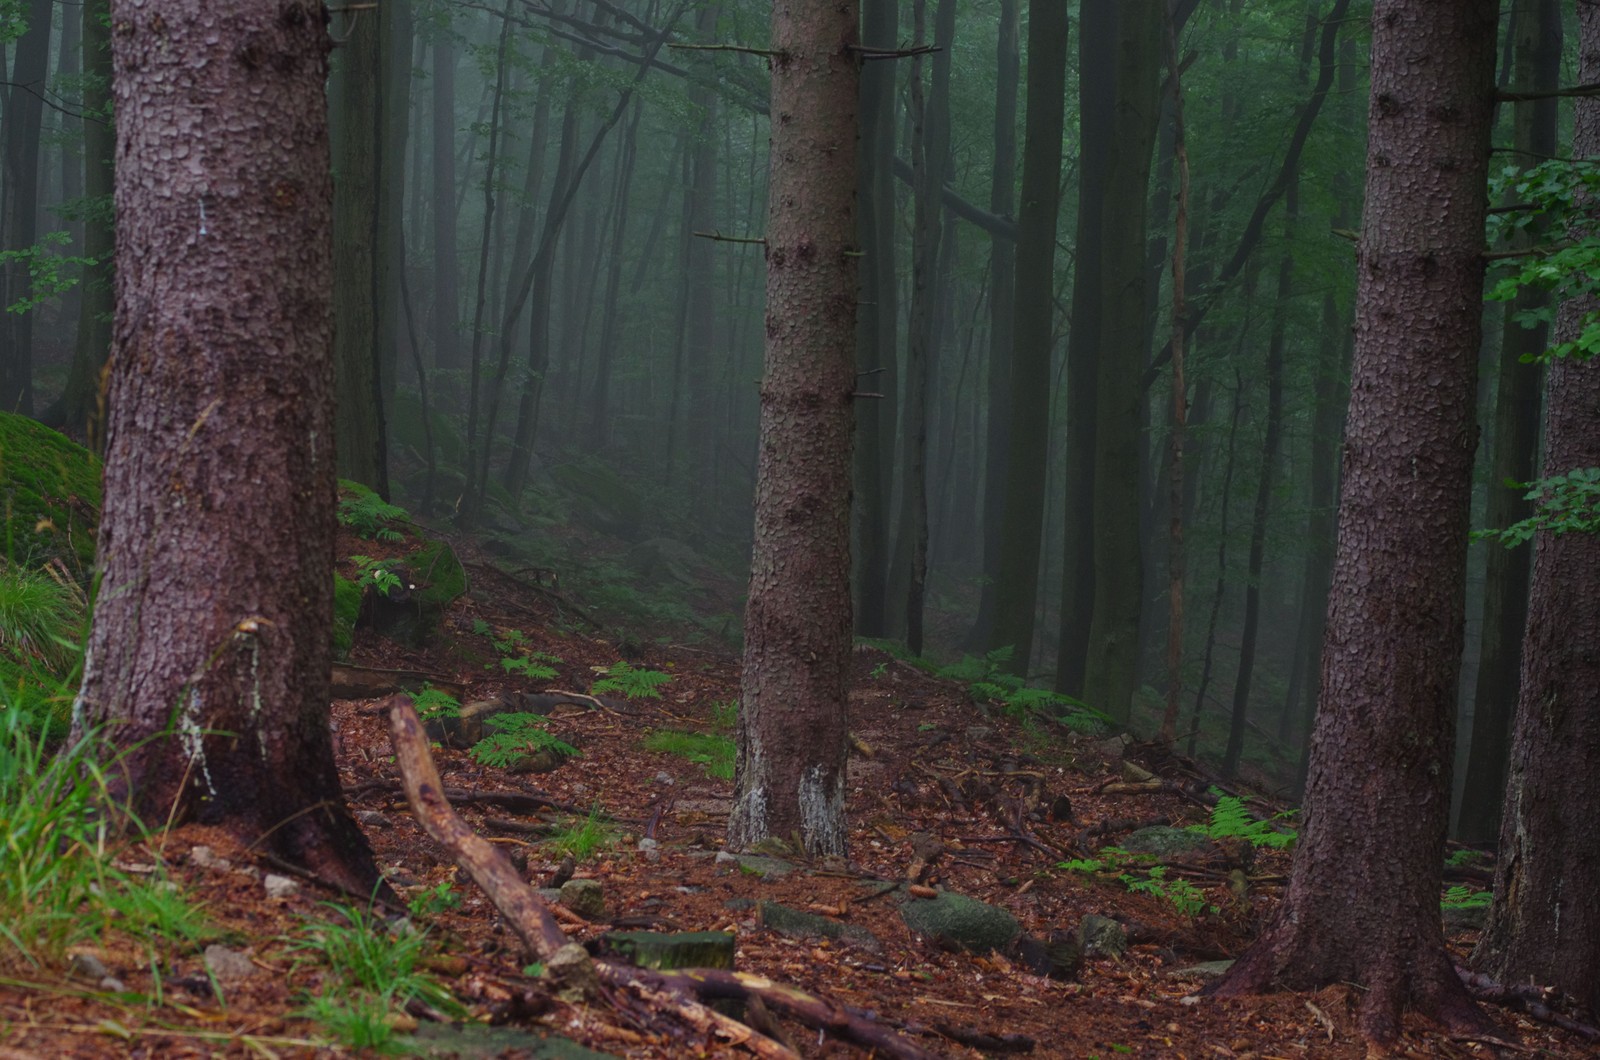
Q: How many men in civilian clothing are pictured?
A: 0